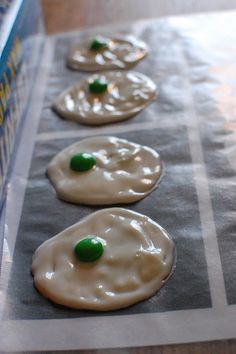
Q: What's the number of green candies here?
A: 4